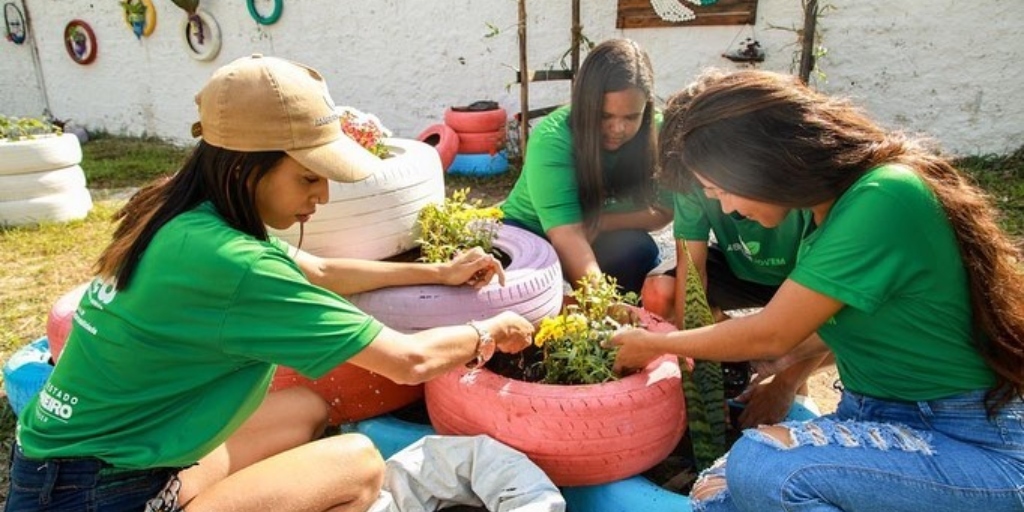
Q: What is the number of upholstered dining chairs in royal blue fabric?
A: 0